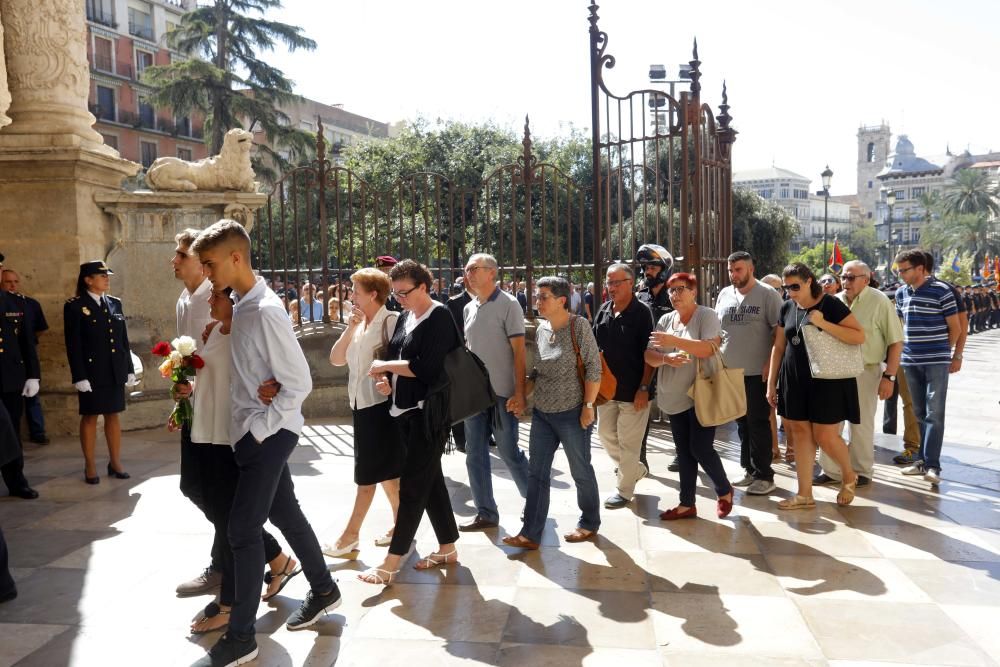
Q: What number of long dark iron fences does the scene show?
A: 1